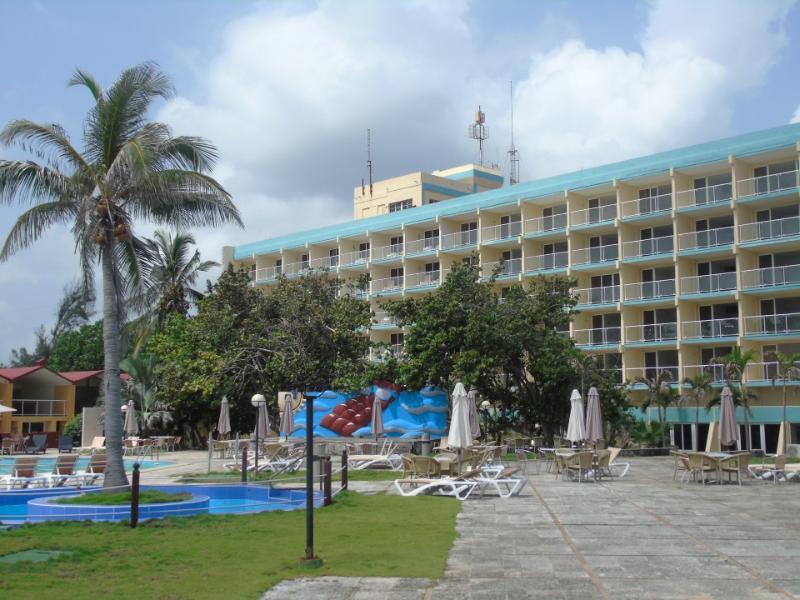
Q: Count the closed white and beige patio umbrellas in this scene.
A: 10